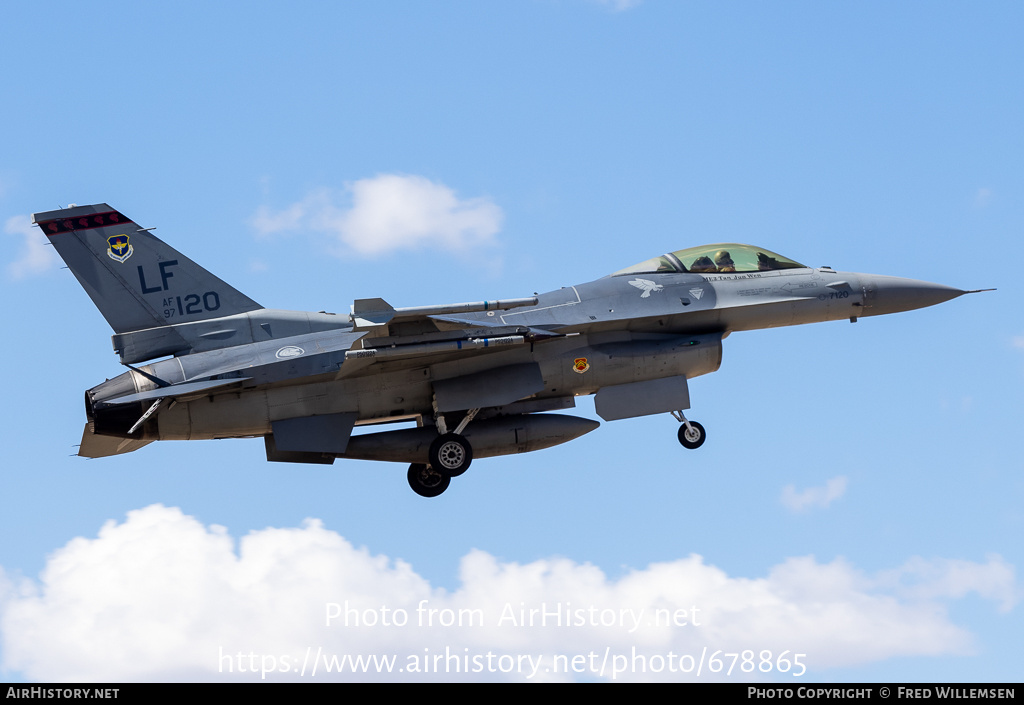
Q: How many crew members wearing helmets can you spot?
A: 1